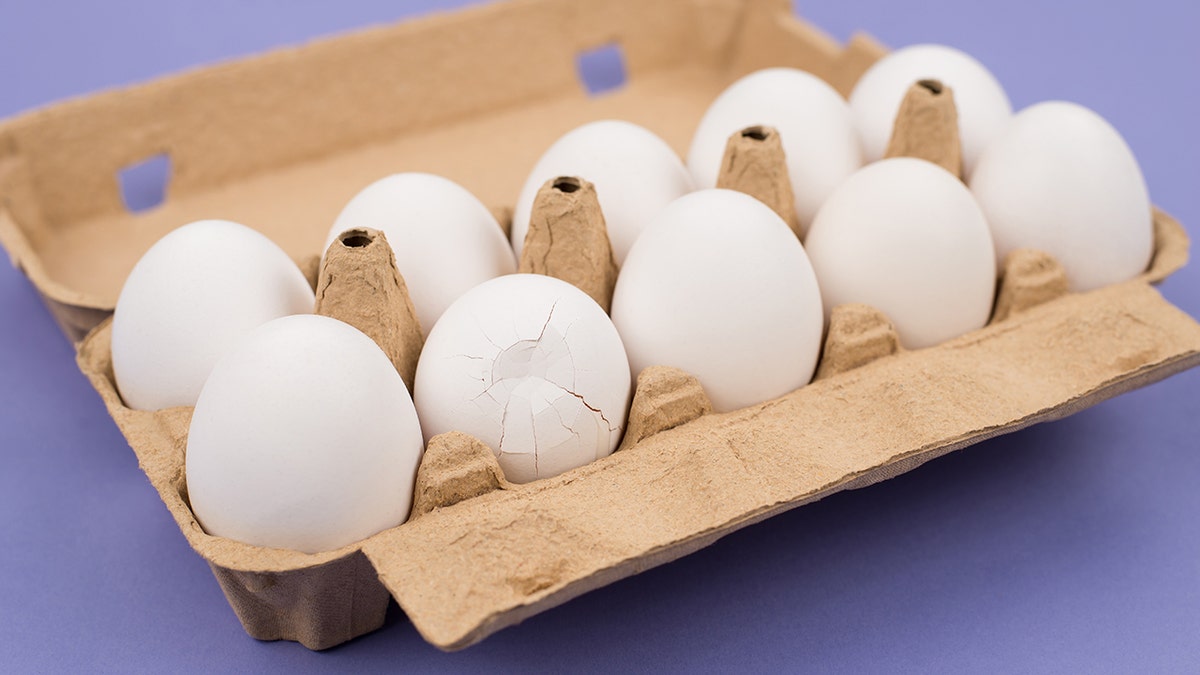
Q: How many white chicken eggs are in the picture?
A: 10